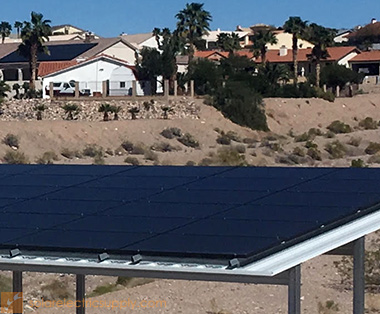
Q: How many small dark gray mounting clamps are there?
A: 4